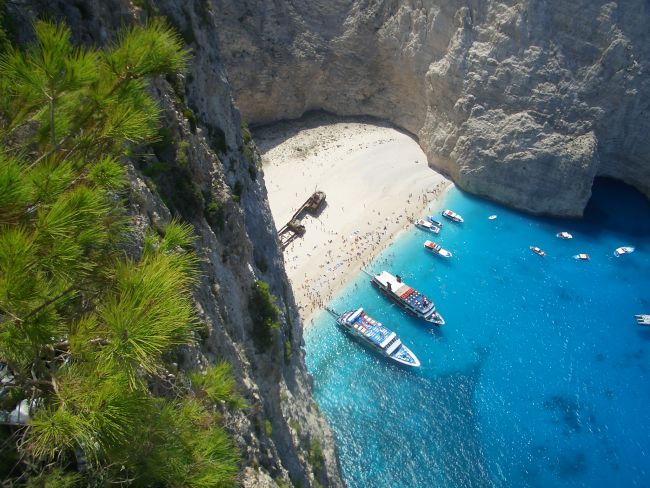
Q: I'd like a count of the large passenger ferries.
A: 2